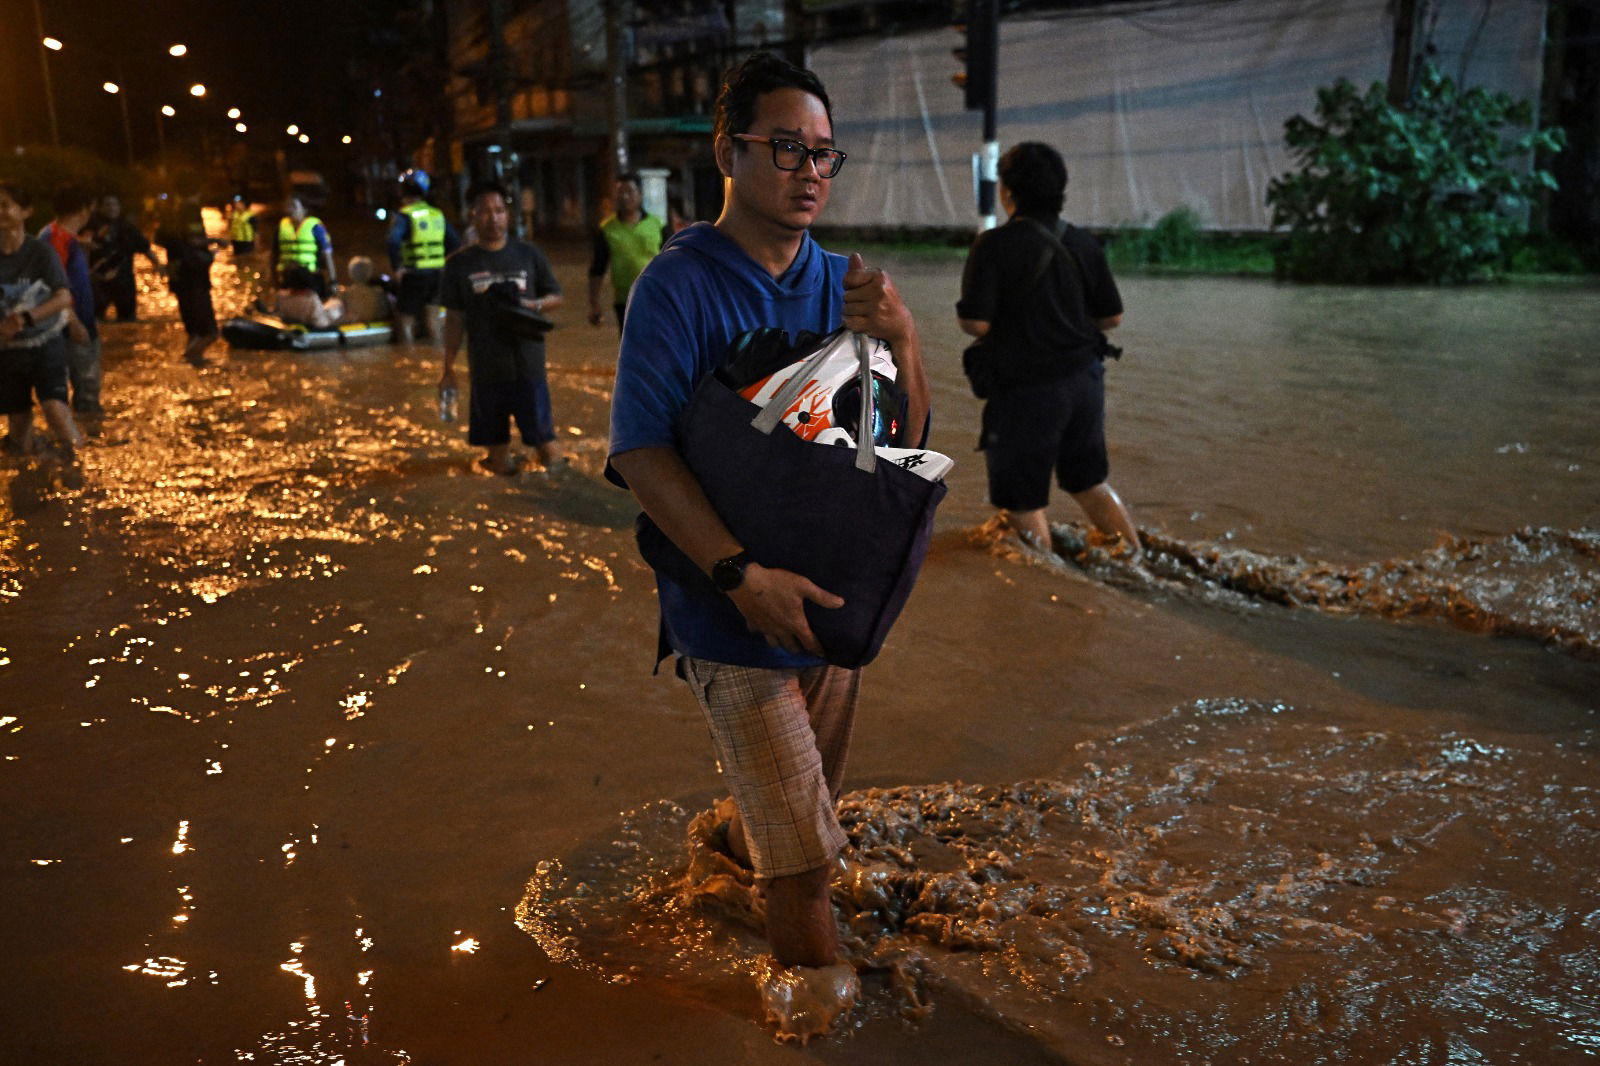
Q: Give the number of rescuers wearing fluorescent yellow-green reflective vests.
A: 3